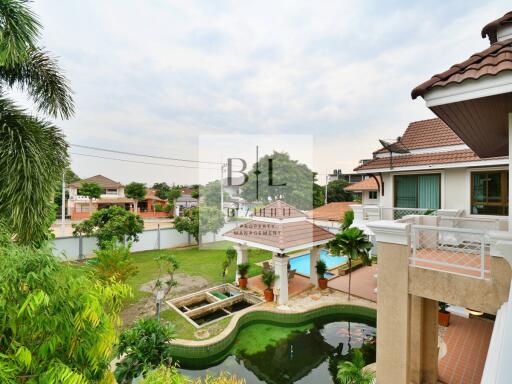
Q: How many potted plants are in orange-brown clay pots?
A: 4